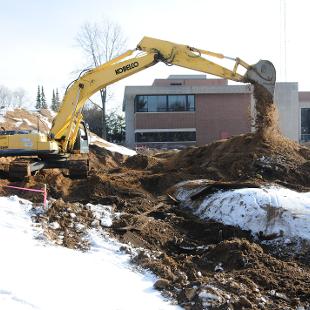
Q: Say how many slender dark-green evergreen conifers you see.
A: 4